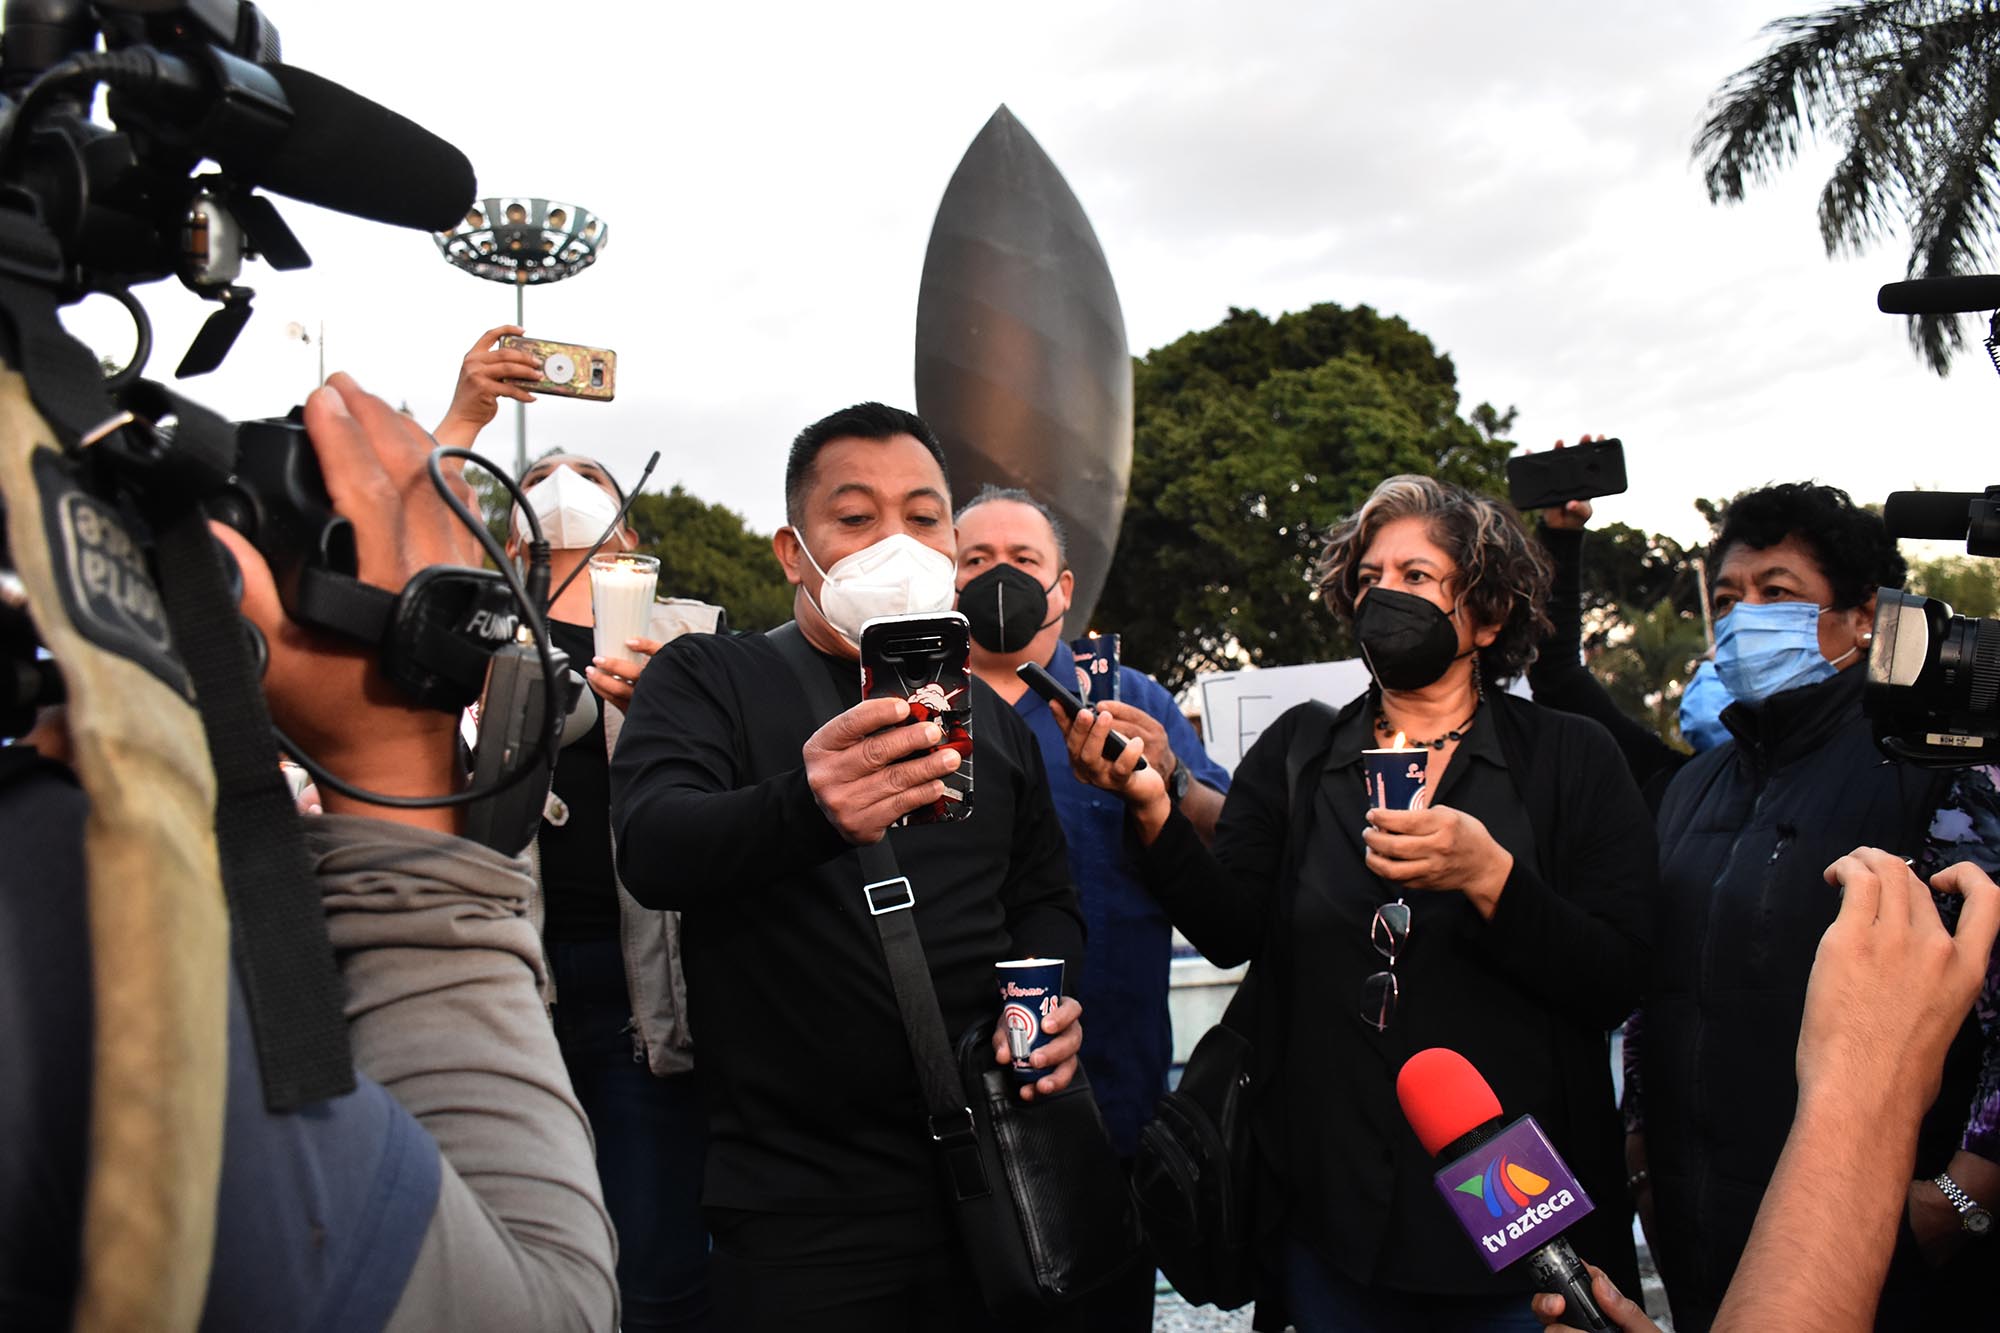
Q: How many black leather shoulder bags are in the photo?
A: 2